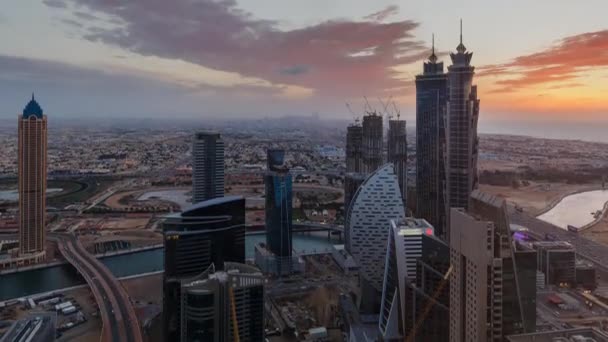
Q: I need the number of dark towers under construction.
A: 3